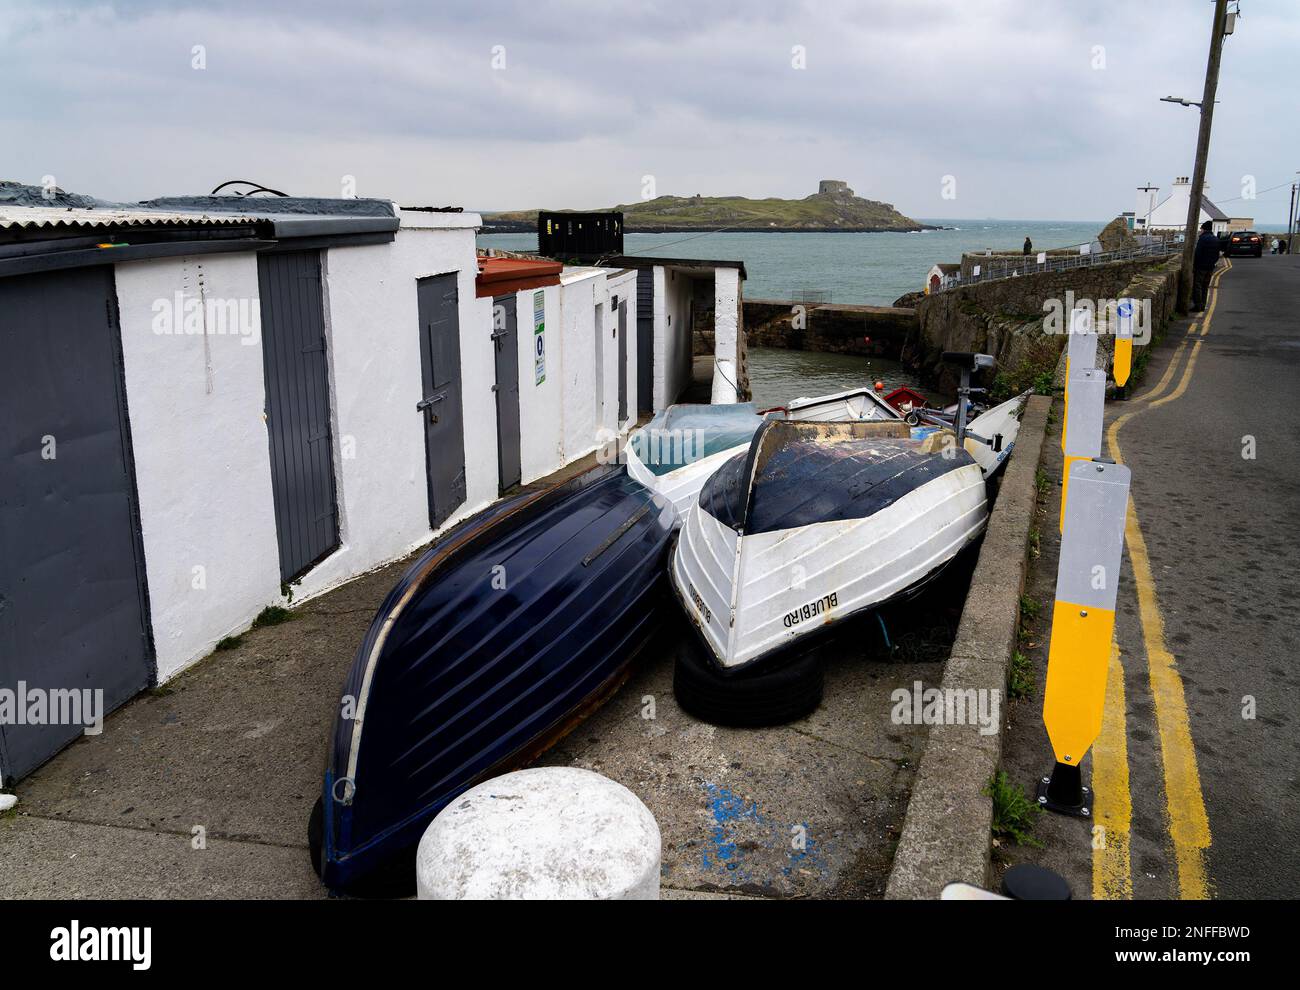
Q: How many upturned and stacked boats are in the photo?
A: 3